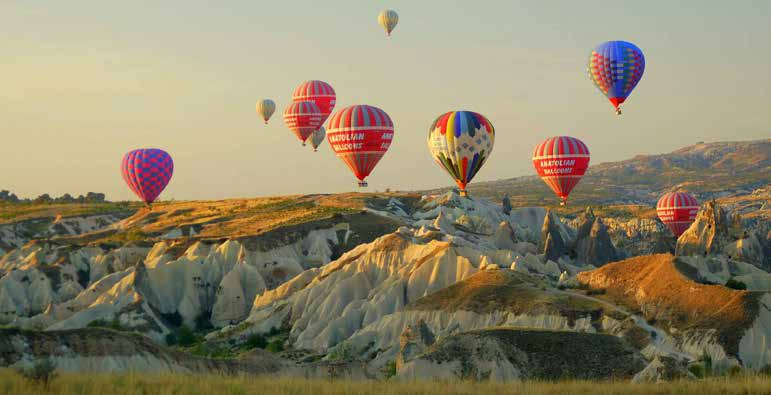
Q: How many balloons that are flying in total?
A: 11